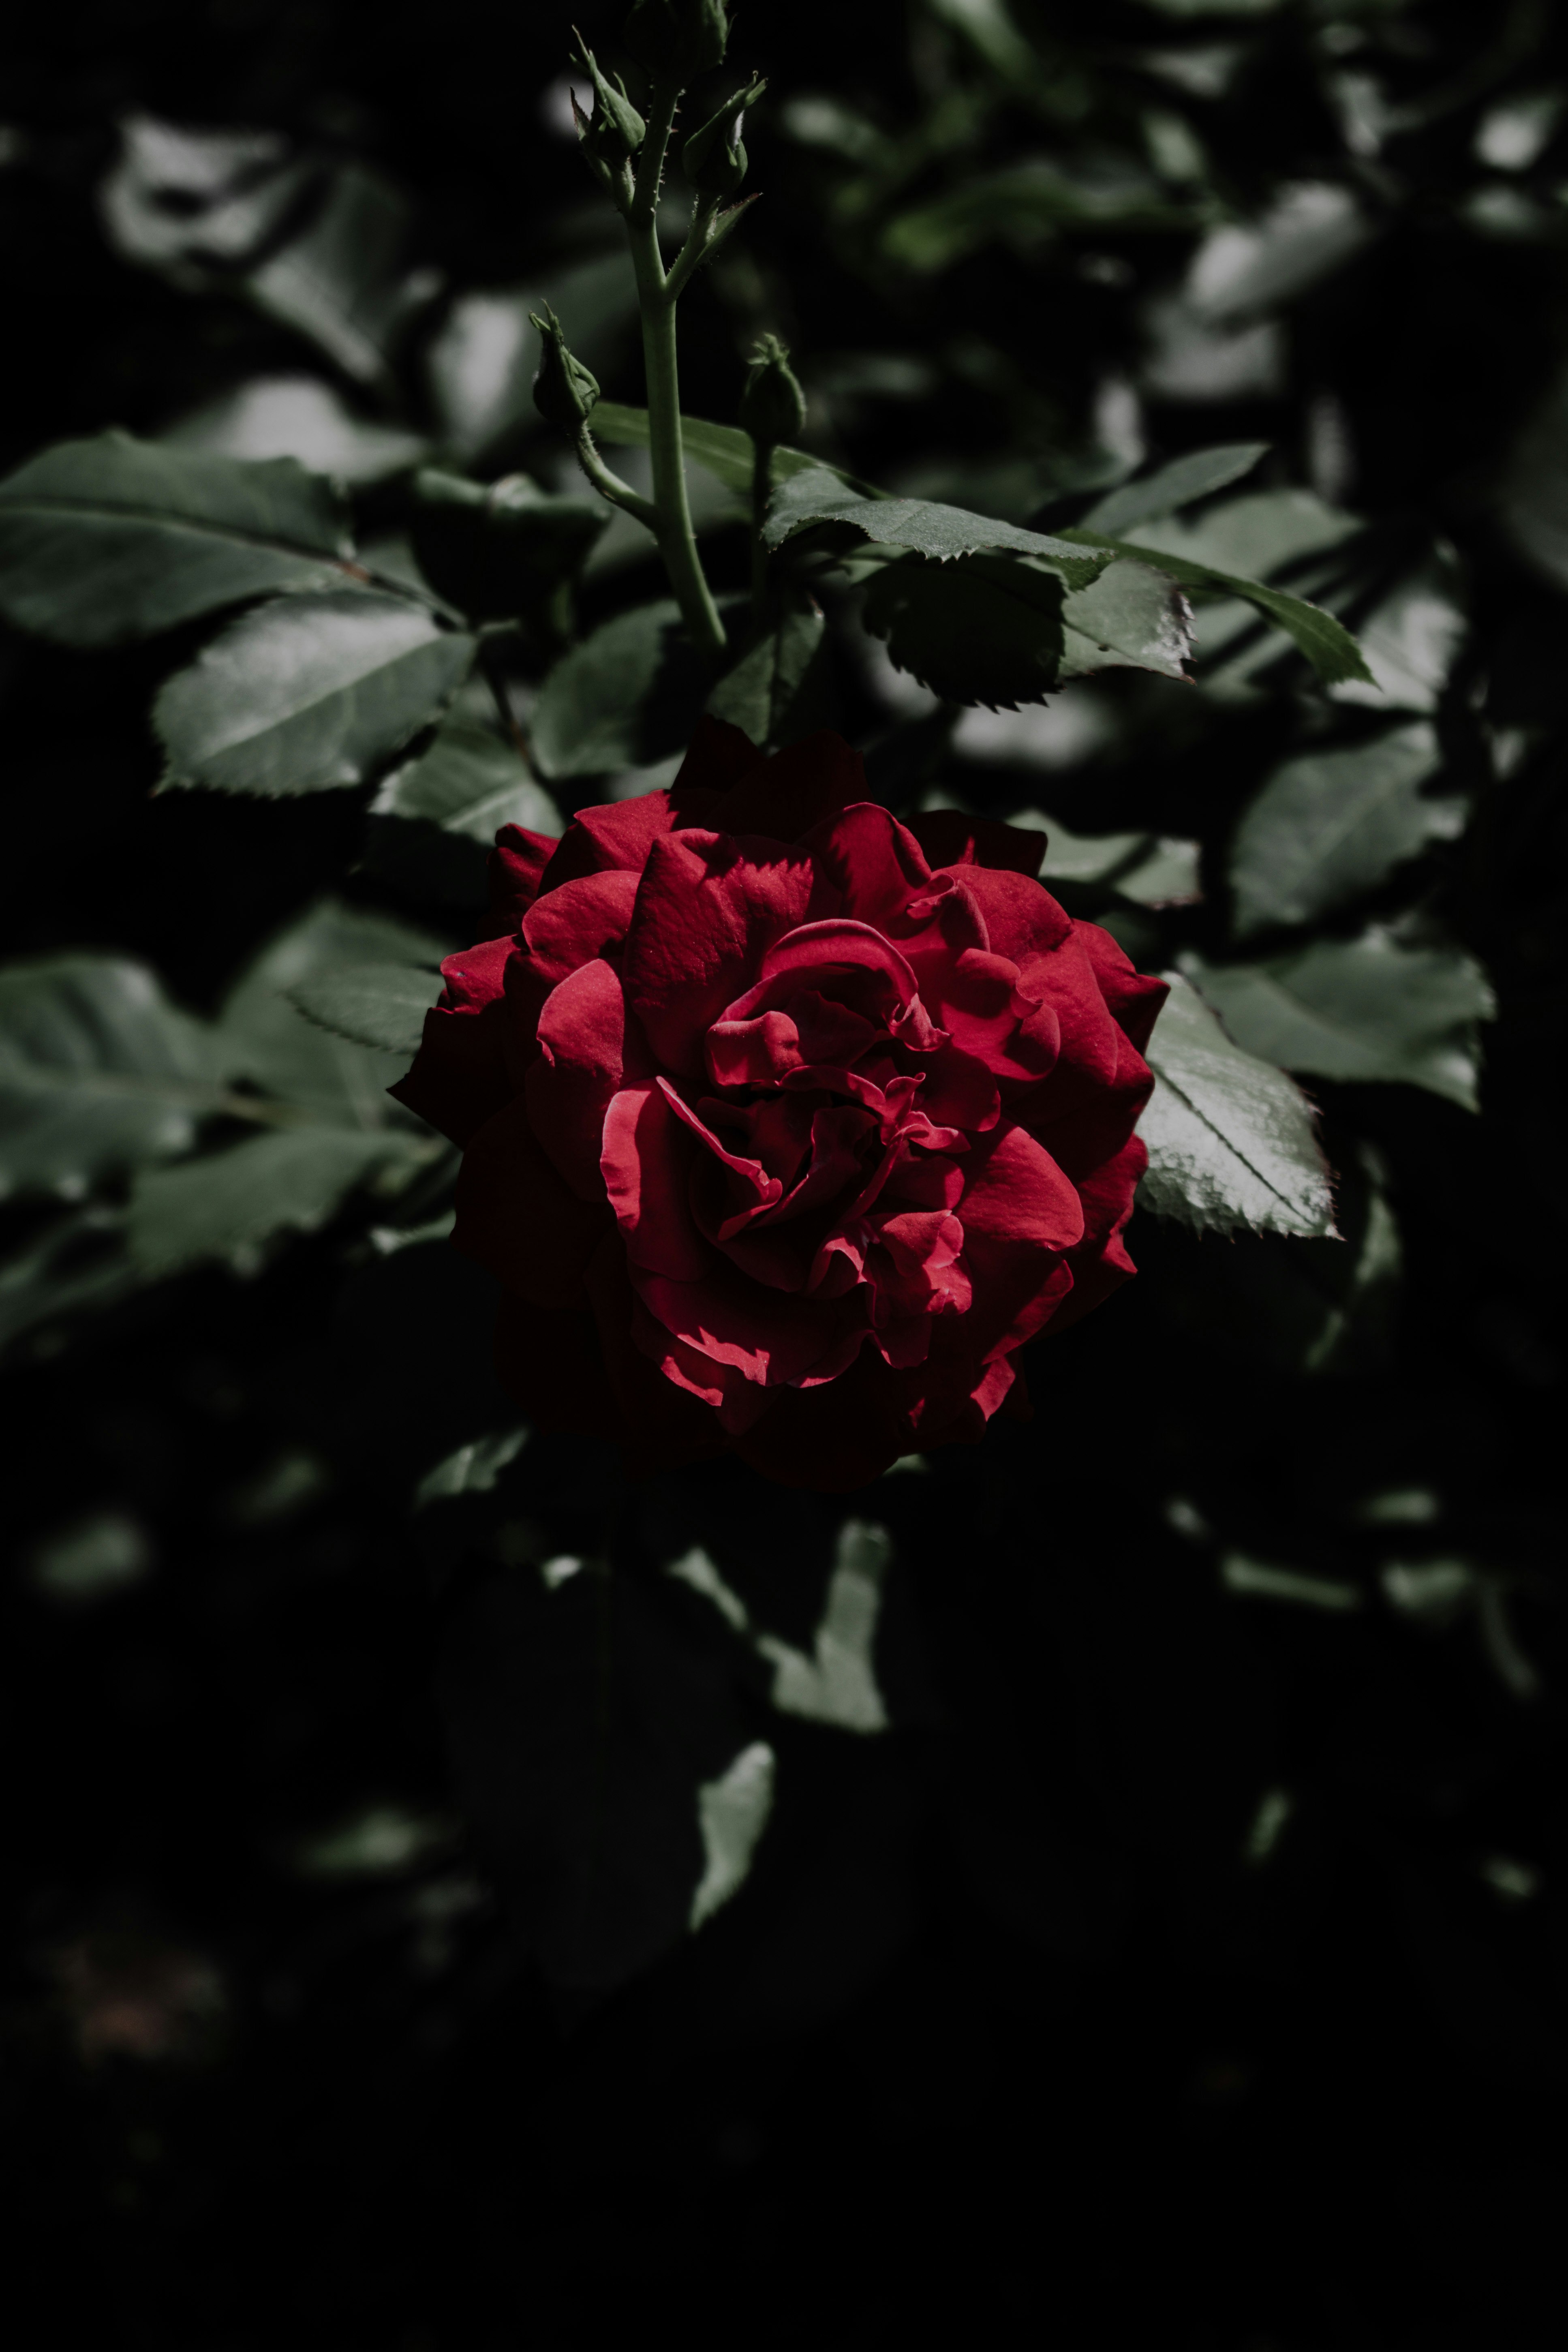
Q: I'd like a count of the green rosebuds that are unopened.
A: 5